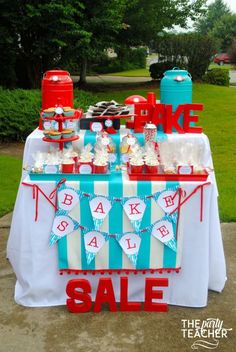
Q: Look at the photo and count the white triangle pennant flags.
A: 8